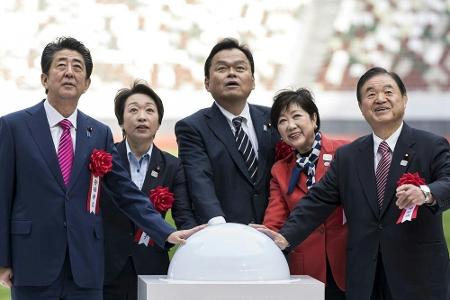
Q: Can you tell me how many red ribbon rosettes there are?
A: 4